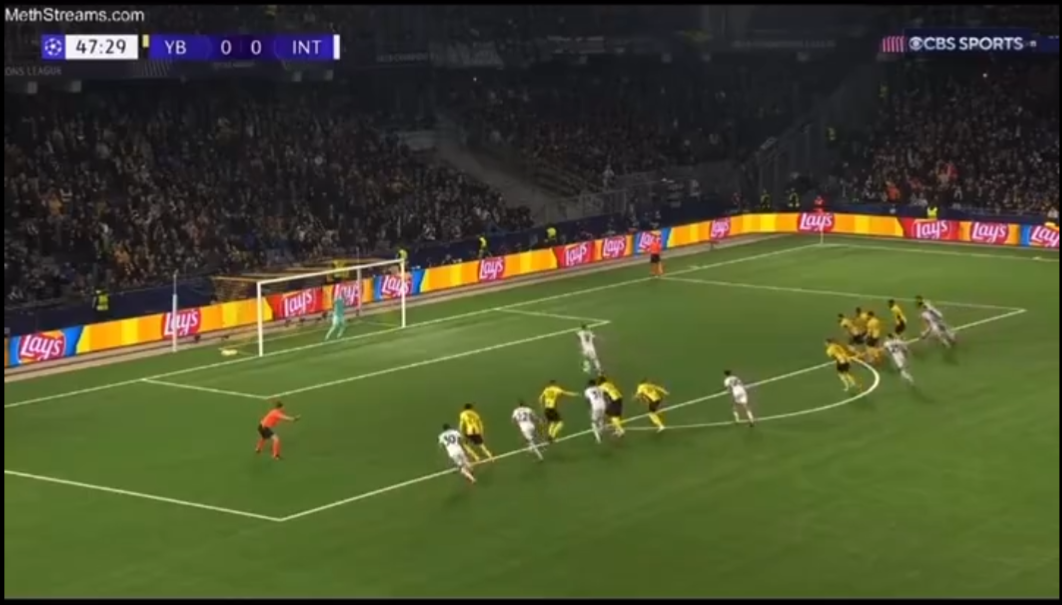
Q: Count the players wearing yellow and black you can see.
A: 9